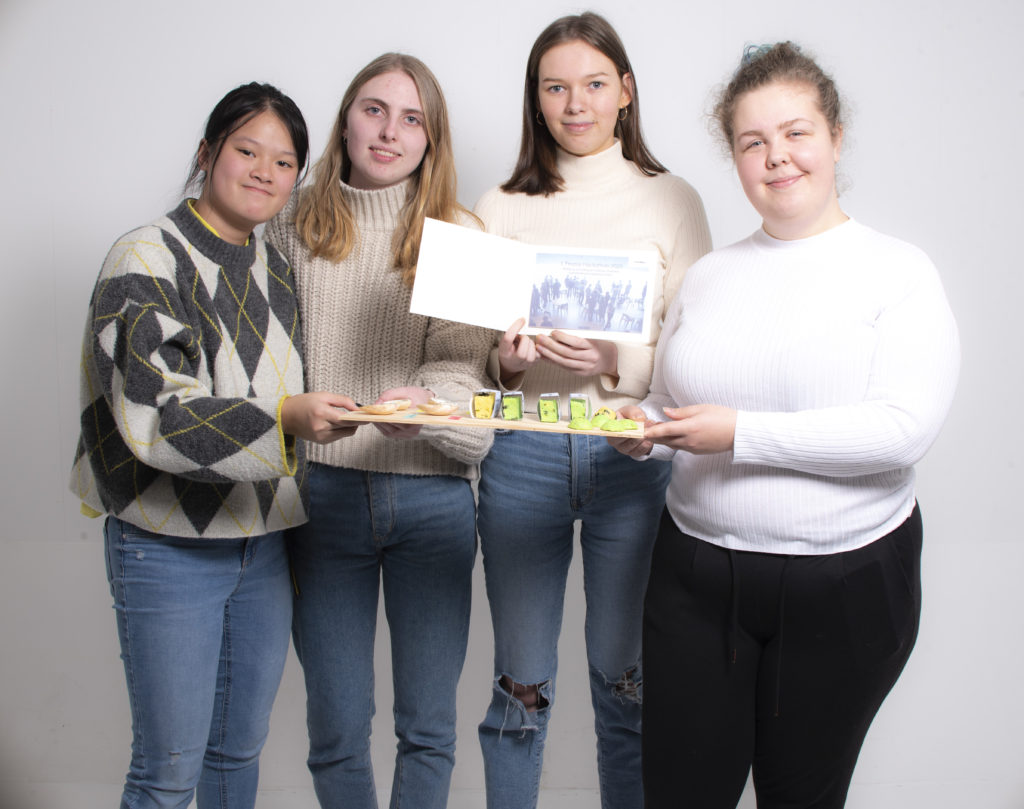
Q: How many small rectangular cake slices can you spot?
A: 4